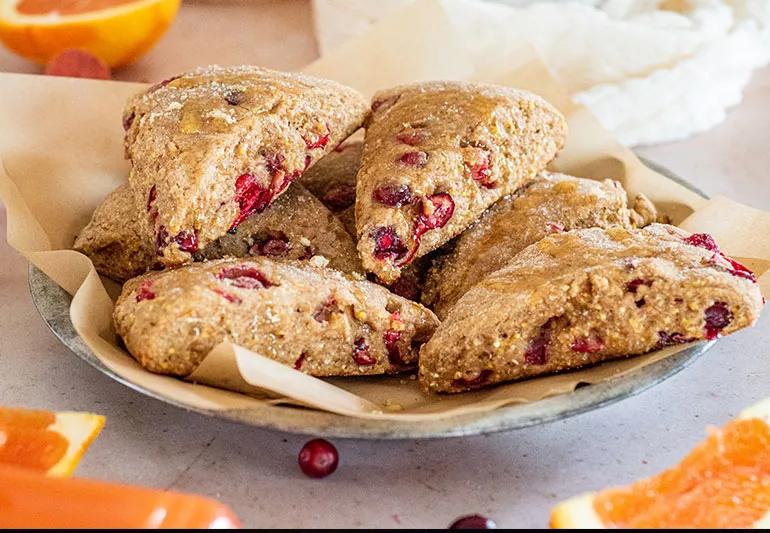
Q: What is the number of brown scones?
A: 7